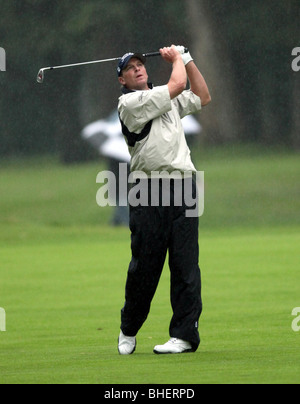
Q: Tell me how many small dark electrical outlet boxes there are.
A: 0